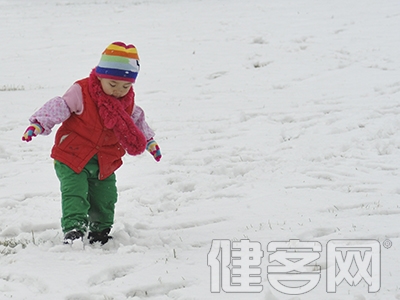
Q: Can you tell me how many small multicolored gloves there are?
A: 2